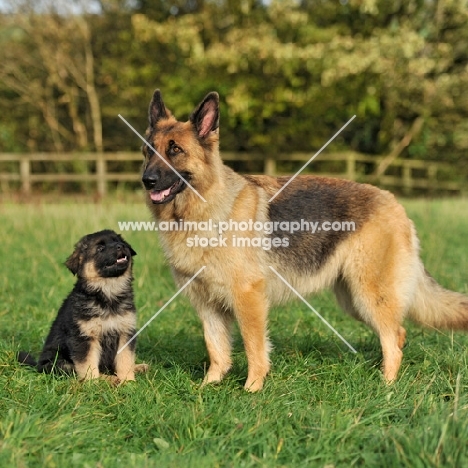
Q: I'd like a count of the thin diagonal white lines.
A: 4